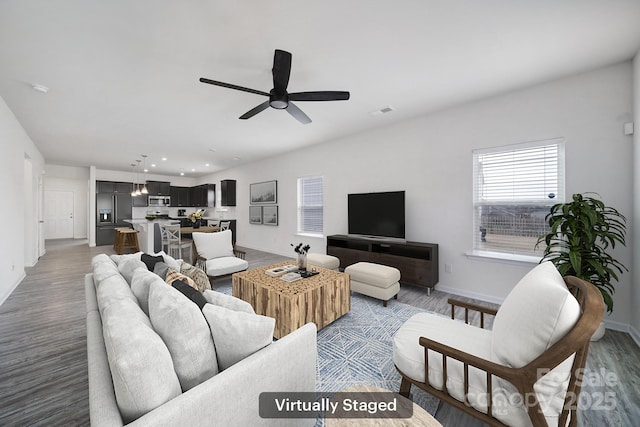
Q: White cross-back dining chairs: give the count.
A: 4